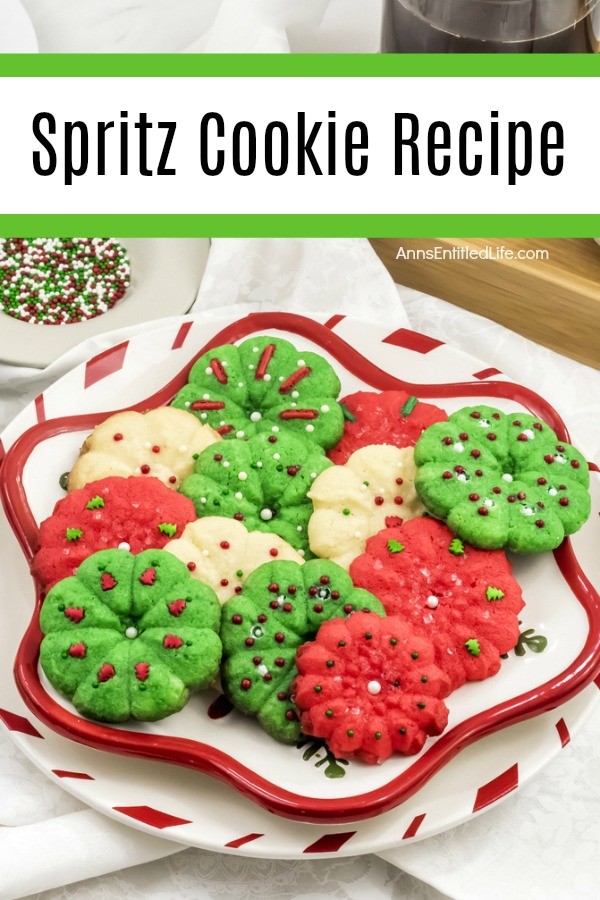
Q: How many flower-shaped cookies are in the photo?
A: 12